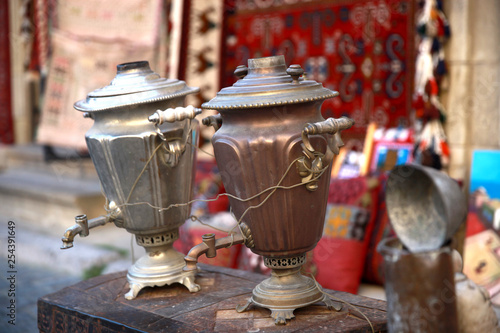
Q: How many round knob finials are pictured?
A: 2